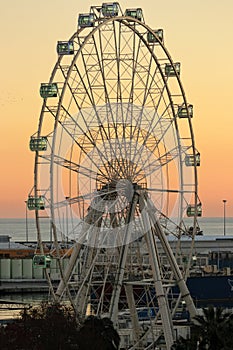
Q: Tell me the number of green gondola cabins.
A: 13